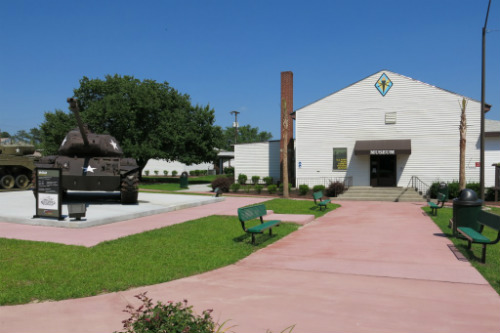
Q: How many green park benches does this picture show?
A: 4